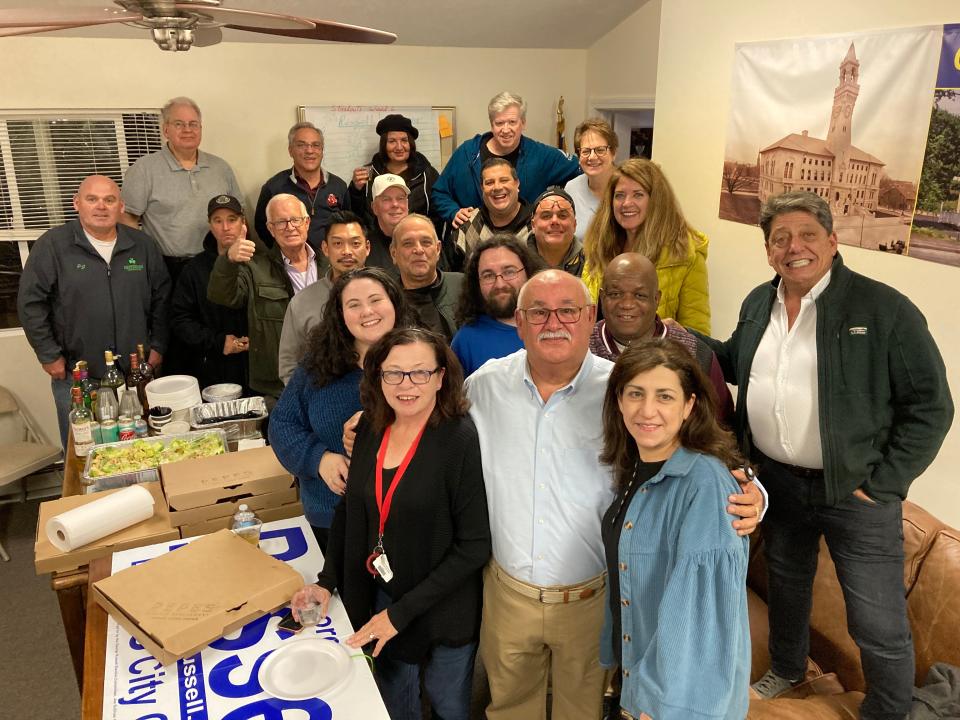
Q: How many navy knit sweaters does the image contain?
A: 1